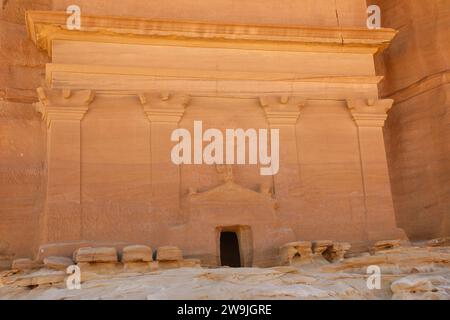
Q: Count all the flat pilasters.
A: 4